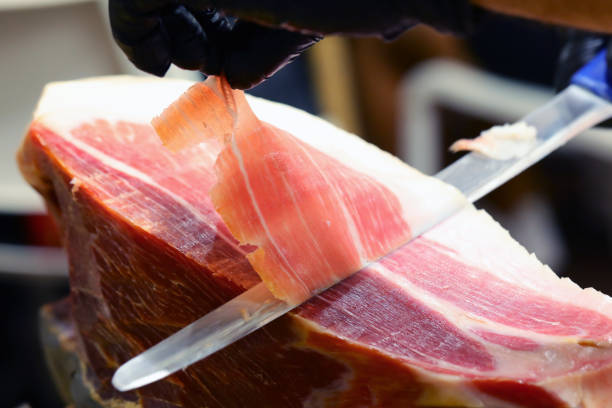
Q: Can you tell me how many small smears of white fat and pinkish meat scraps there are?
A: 1